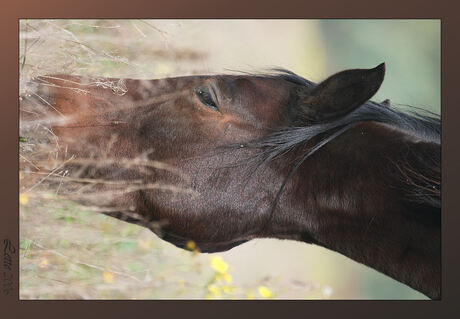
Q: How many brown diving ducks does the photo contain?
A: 0